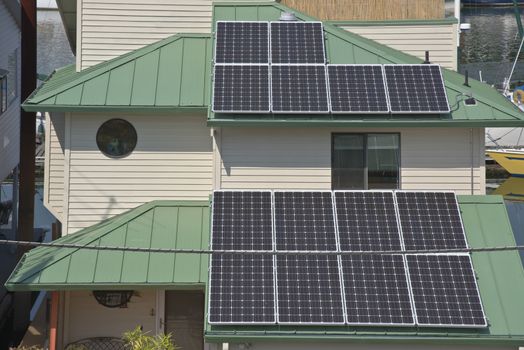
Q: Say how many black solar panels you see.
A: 14